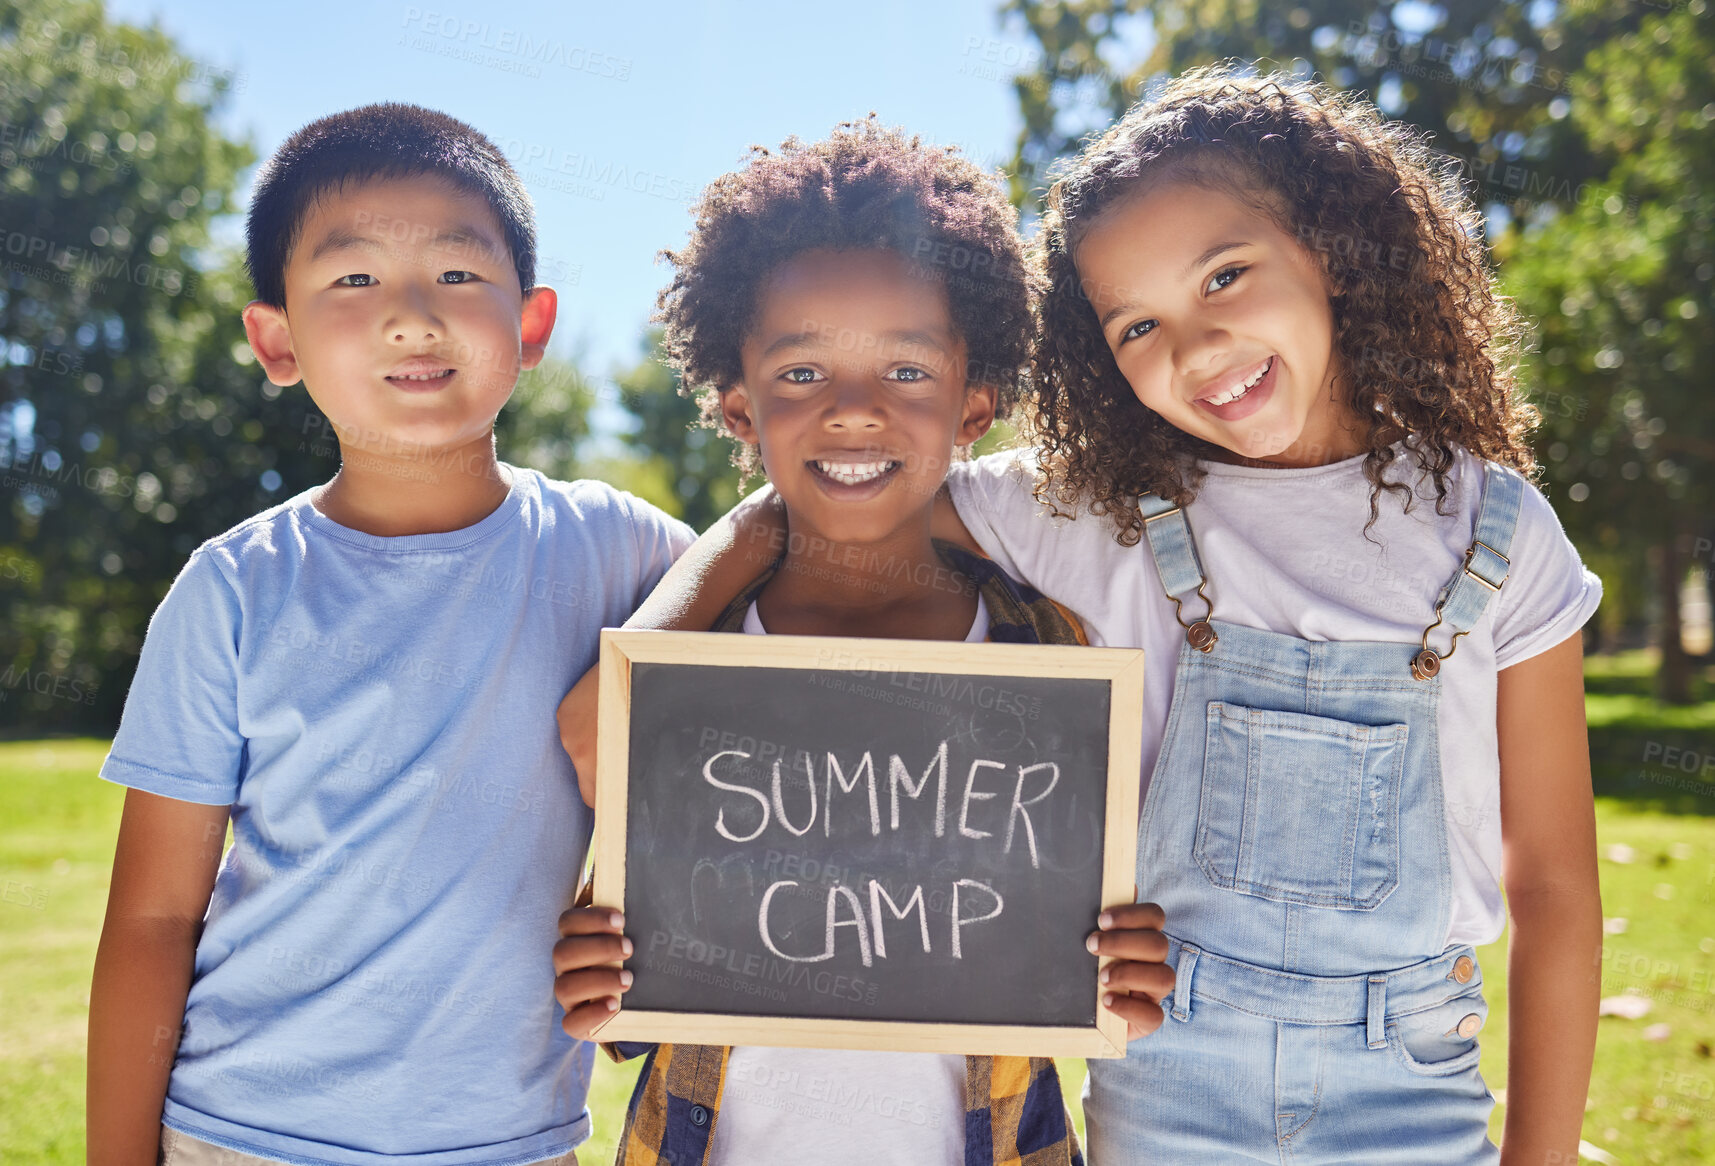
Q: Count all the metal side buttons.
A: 2